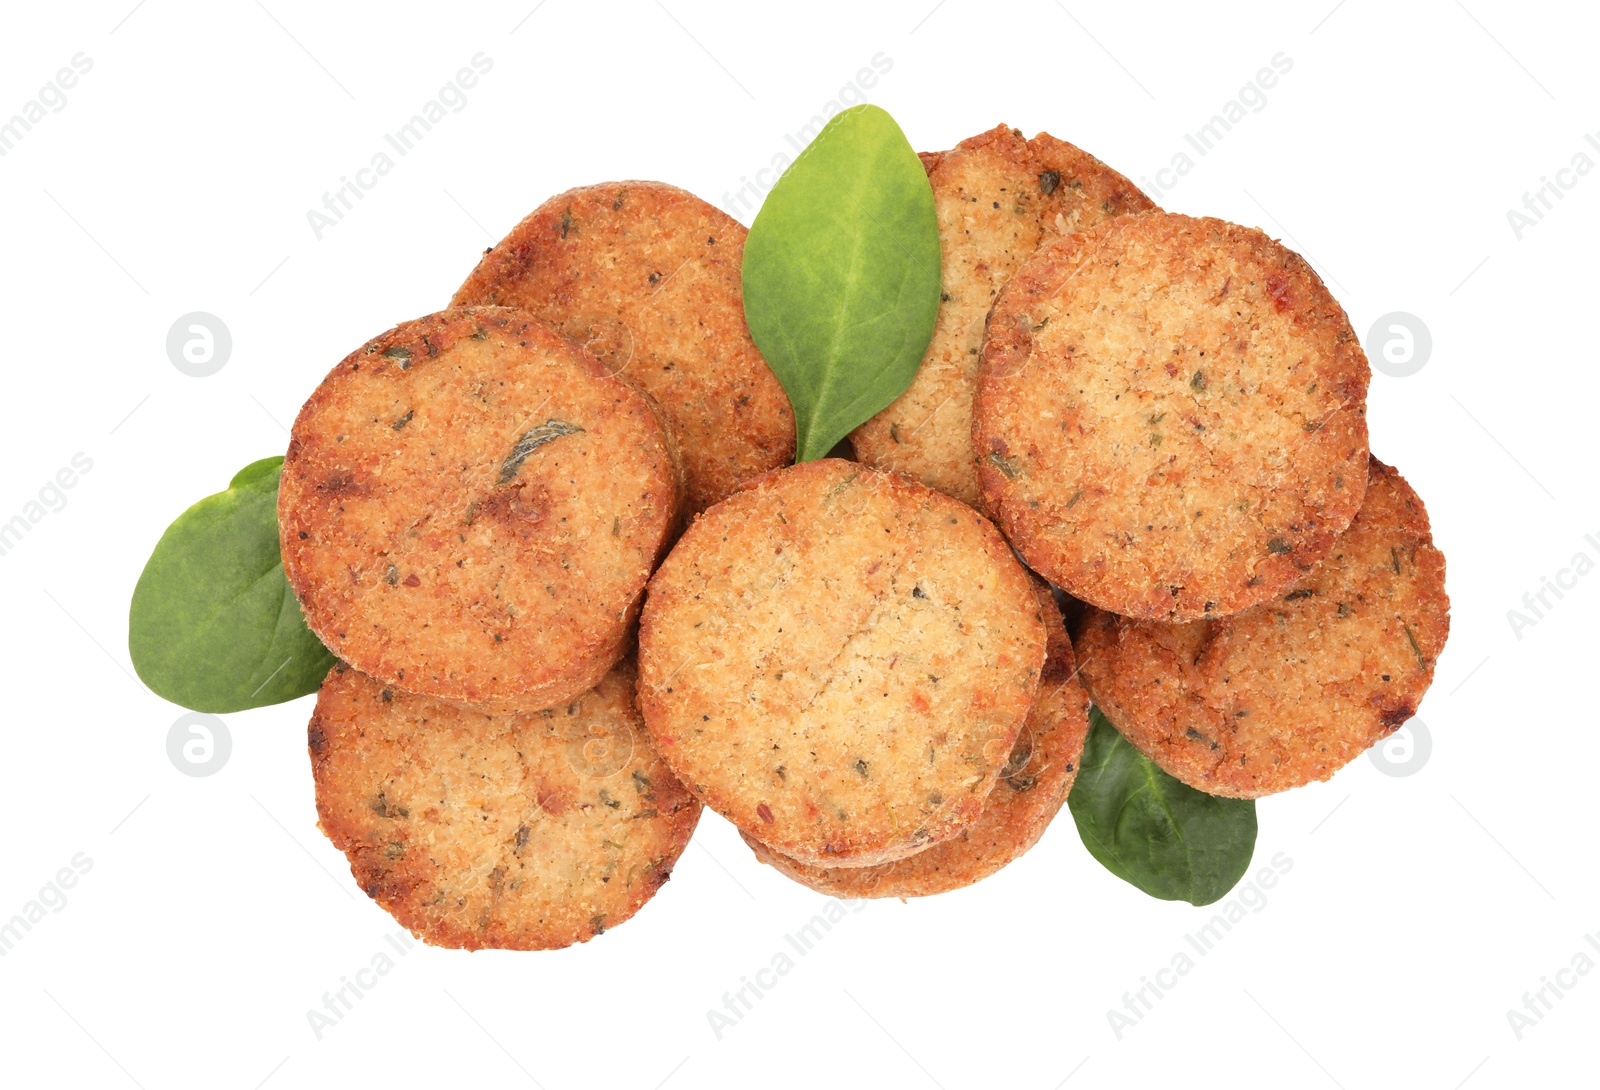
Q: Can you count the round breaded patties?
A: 8